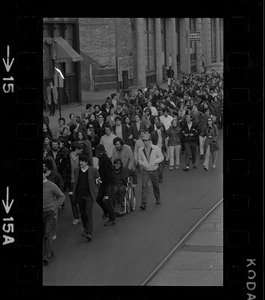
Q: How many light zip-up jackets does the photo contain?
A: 1